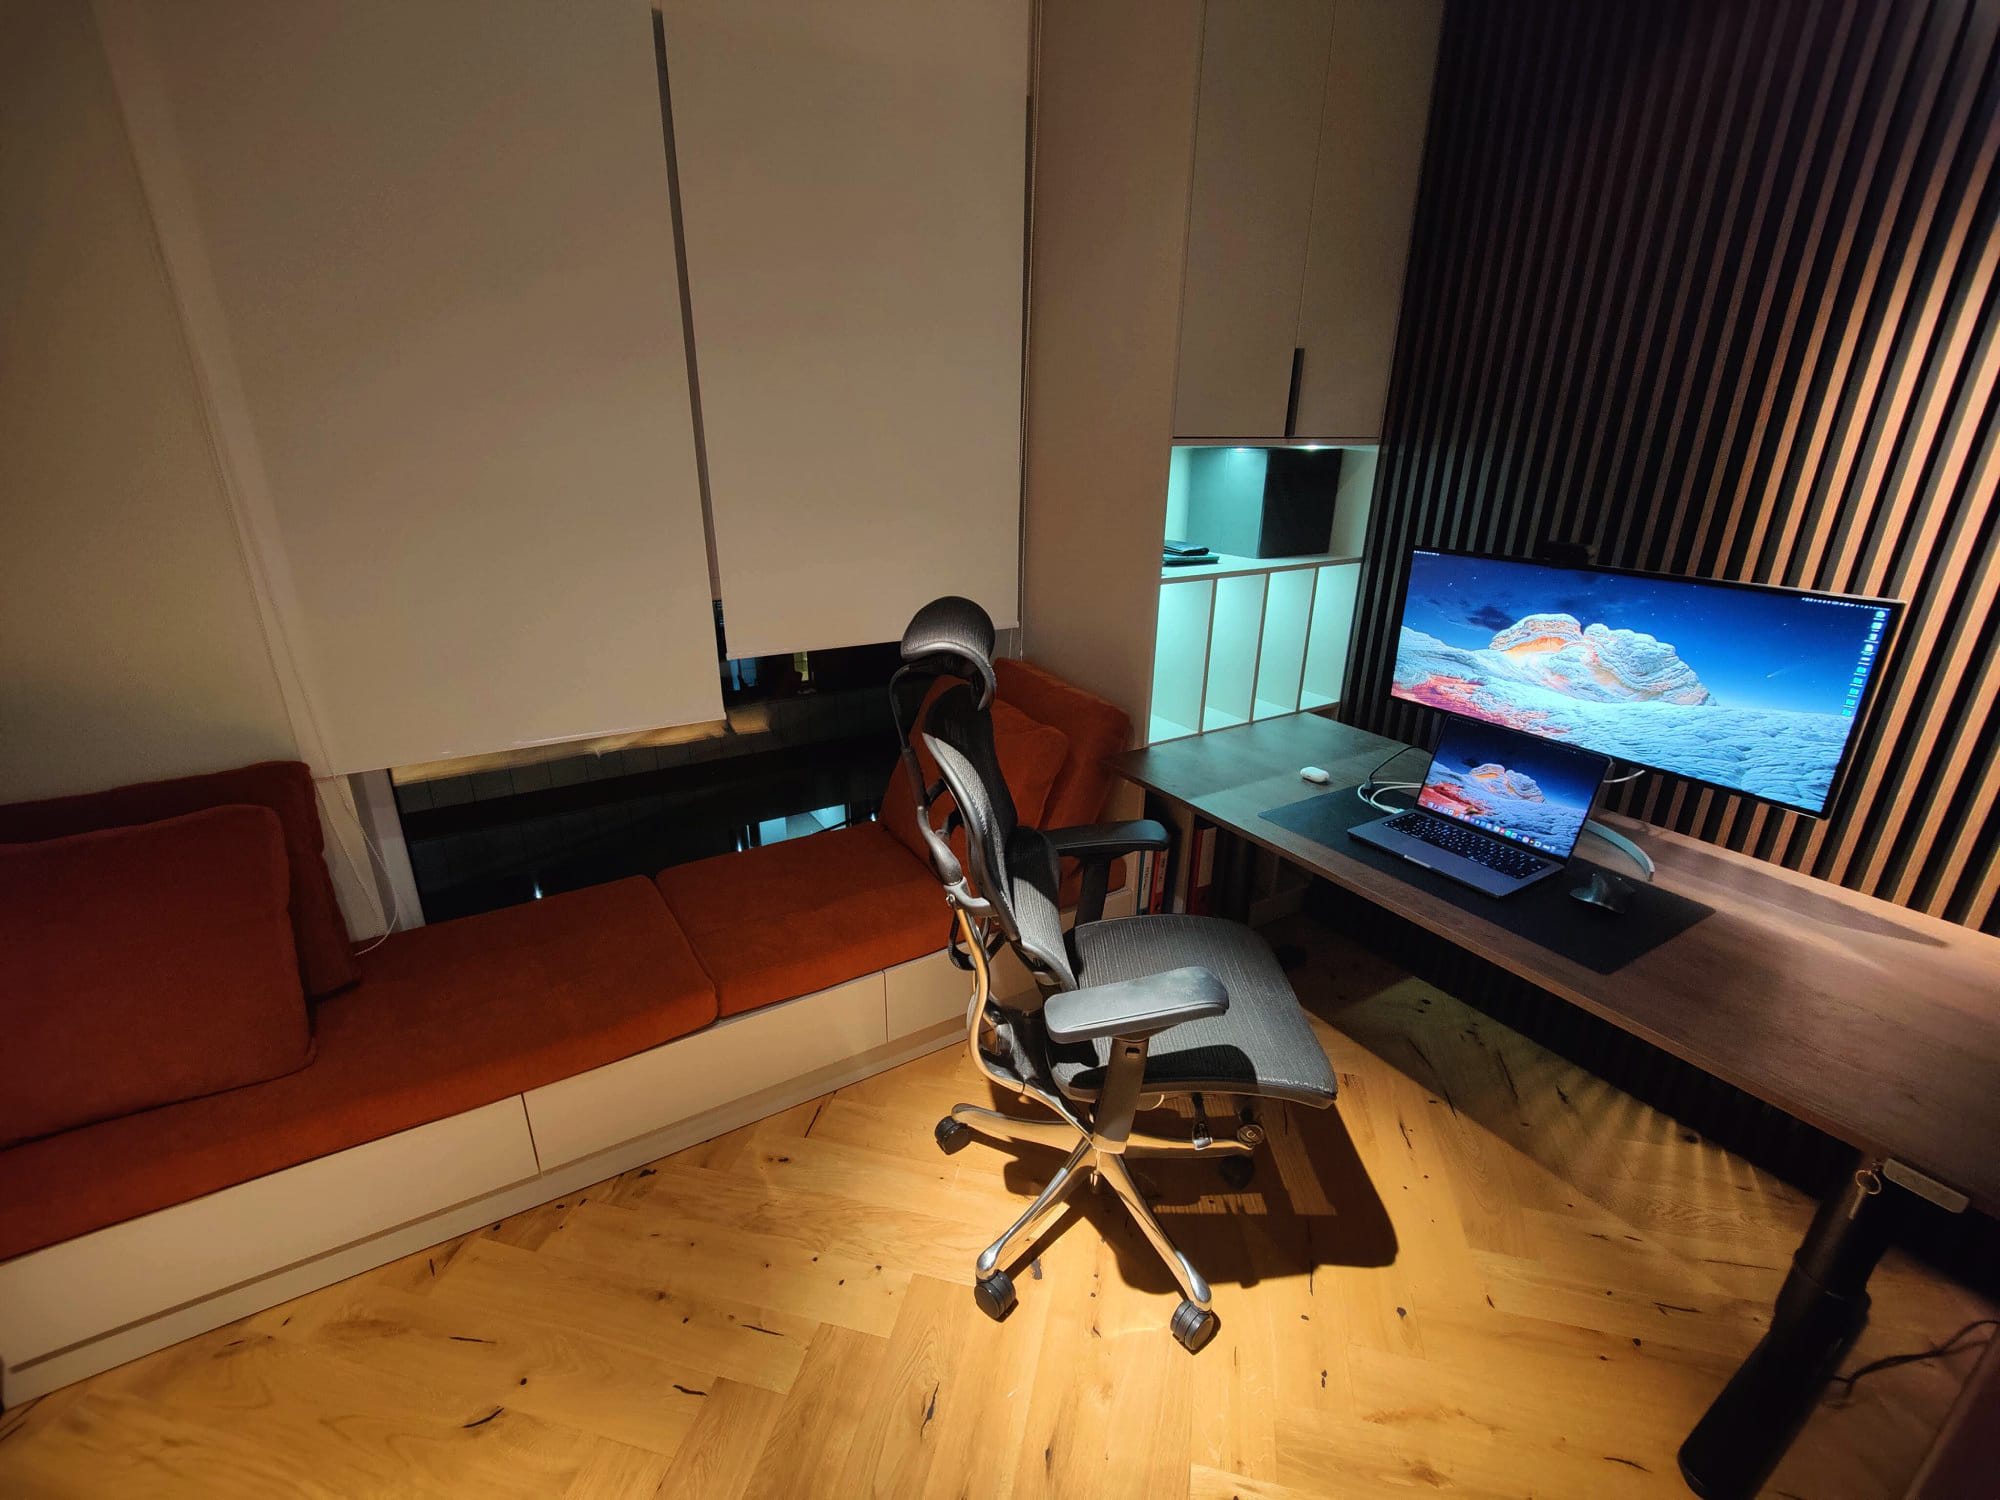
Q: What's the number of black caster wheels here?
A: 4